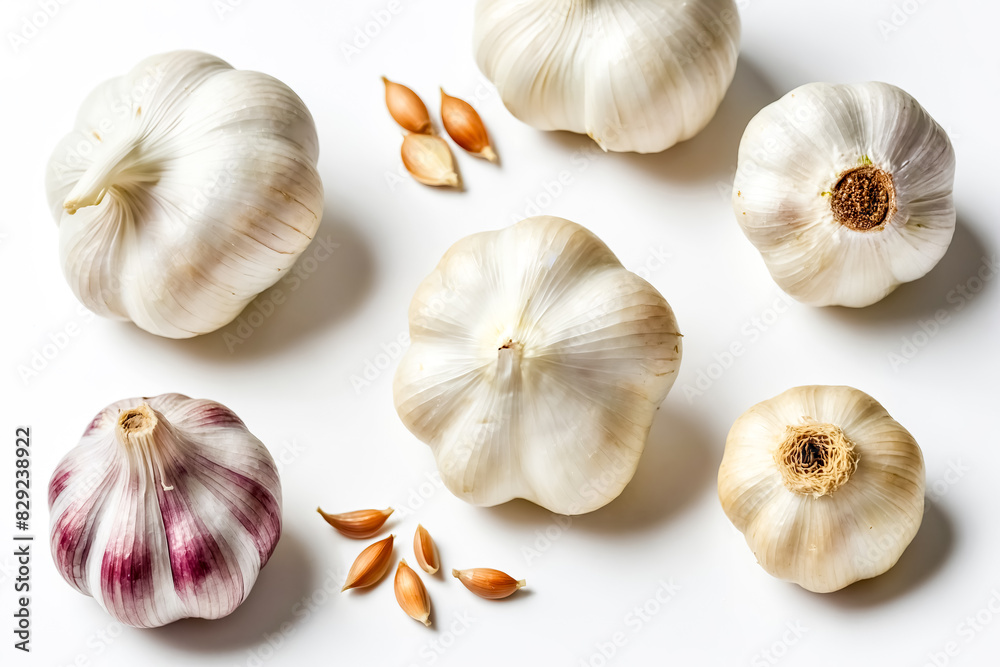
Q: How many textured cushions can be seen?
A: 0